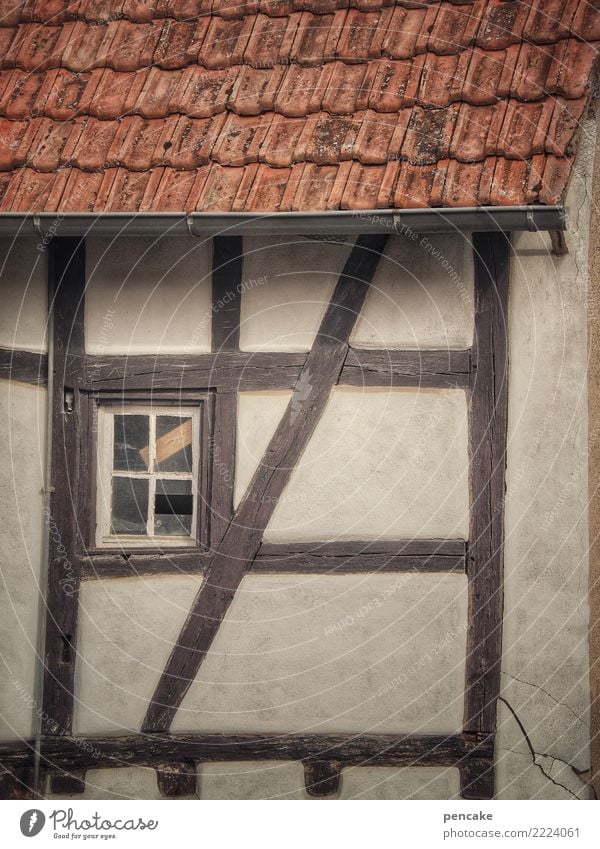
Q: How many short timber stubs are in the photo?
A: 4